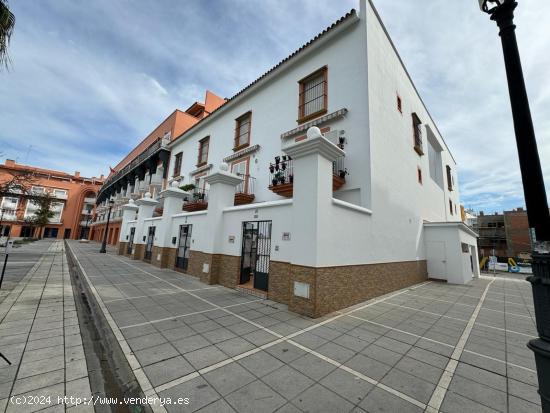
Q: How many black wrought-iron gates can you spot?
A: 4